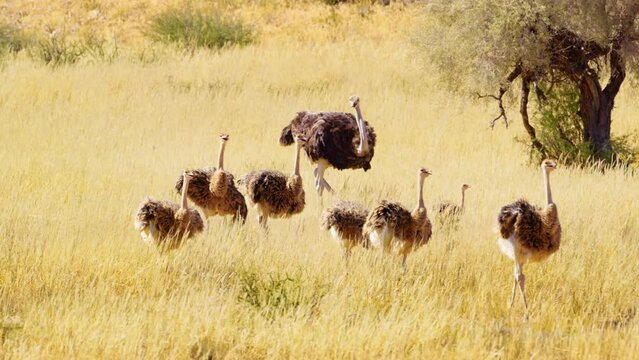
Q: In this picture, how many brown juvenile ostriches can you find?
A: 7